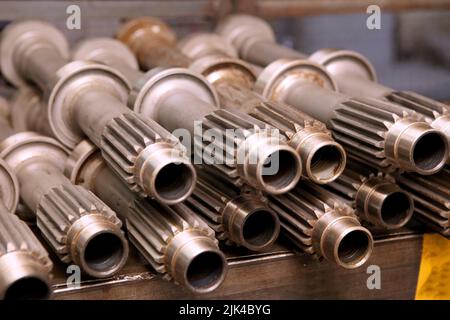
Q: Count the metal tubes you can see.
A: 12